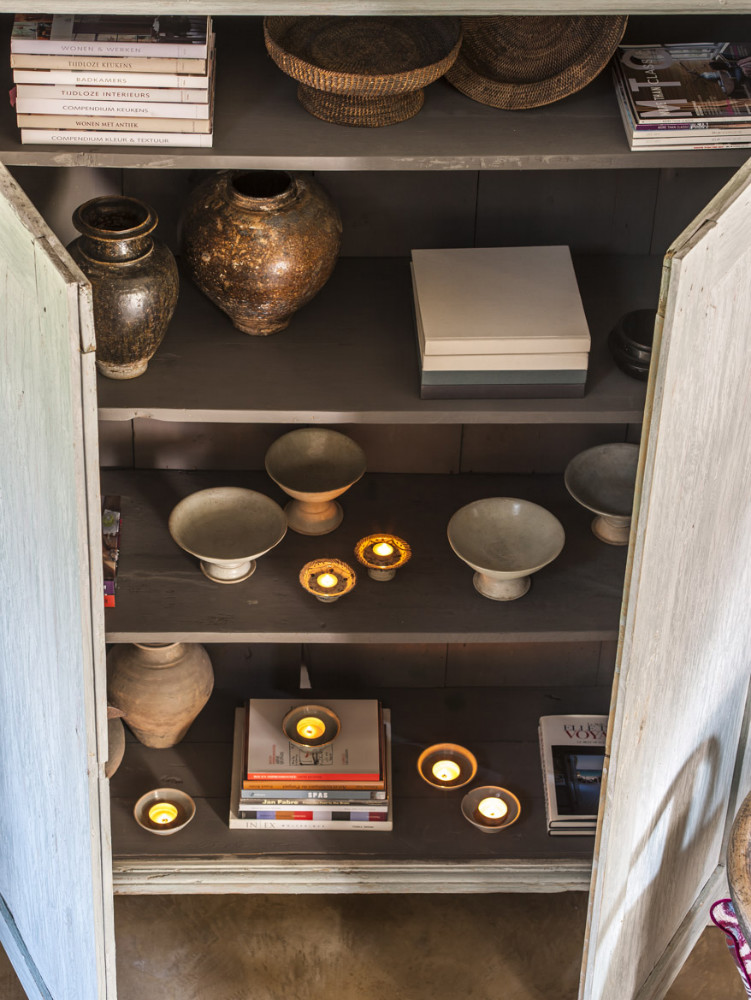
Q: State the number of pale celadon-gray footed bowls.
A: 4